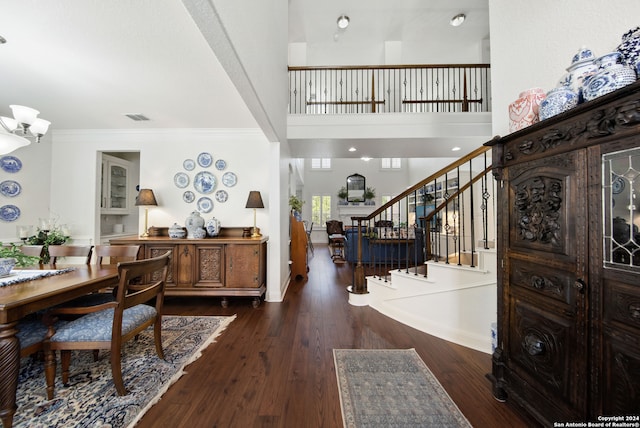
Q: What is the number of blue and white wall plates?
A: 12